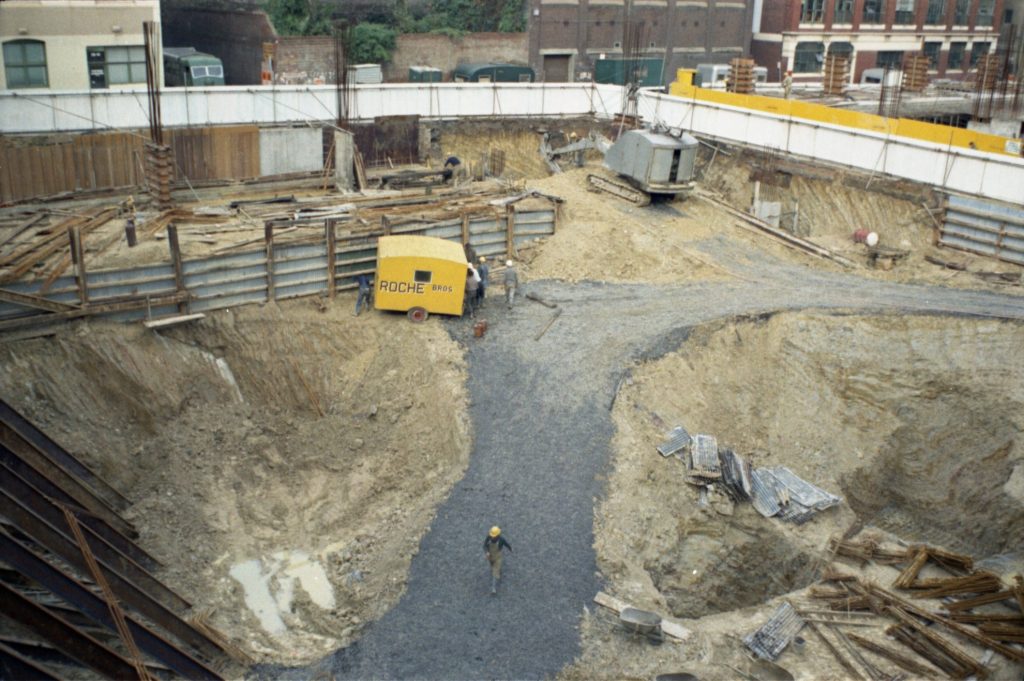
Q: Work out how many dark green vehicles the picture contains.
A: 2